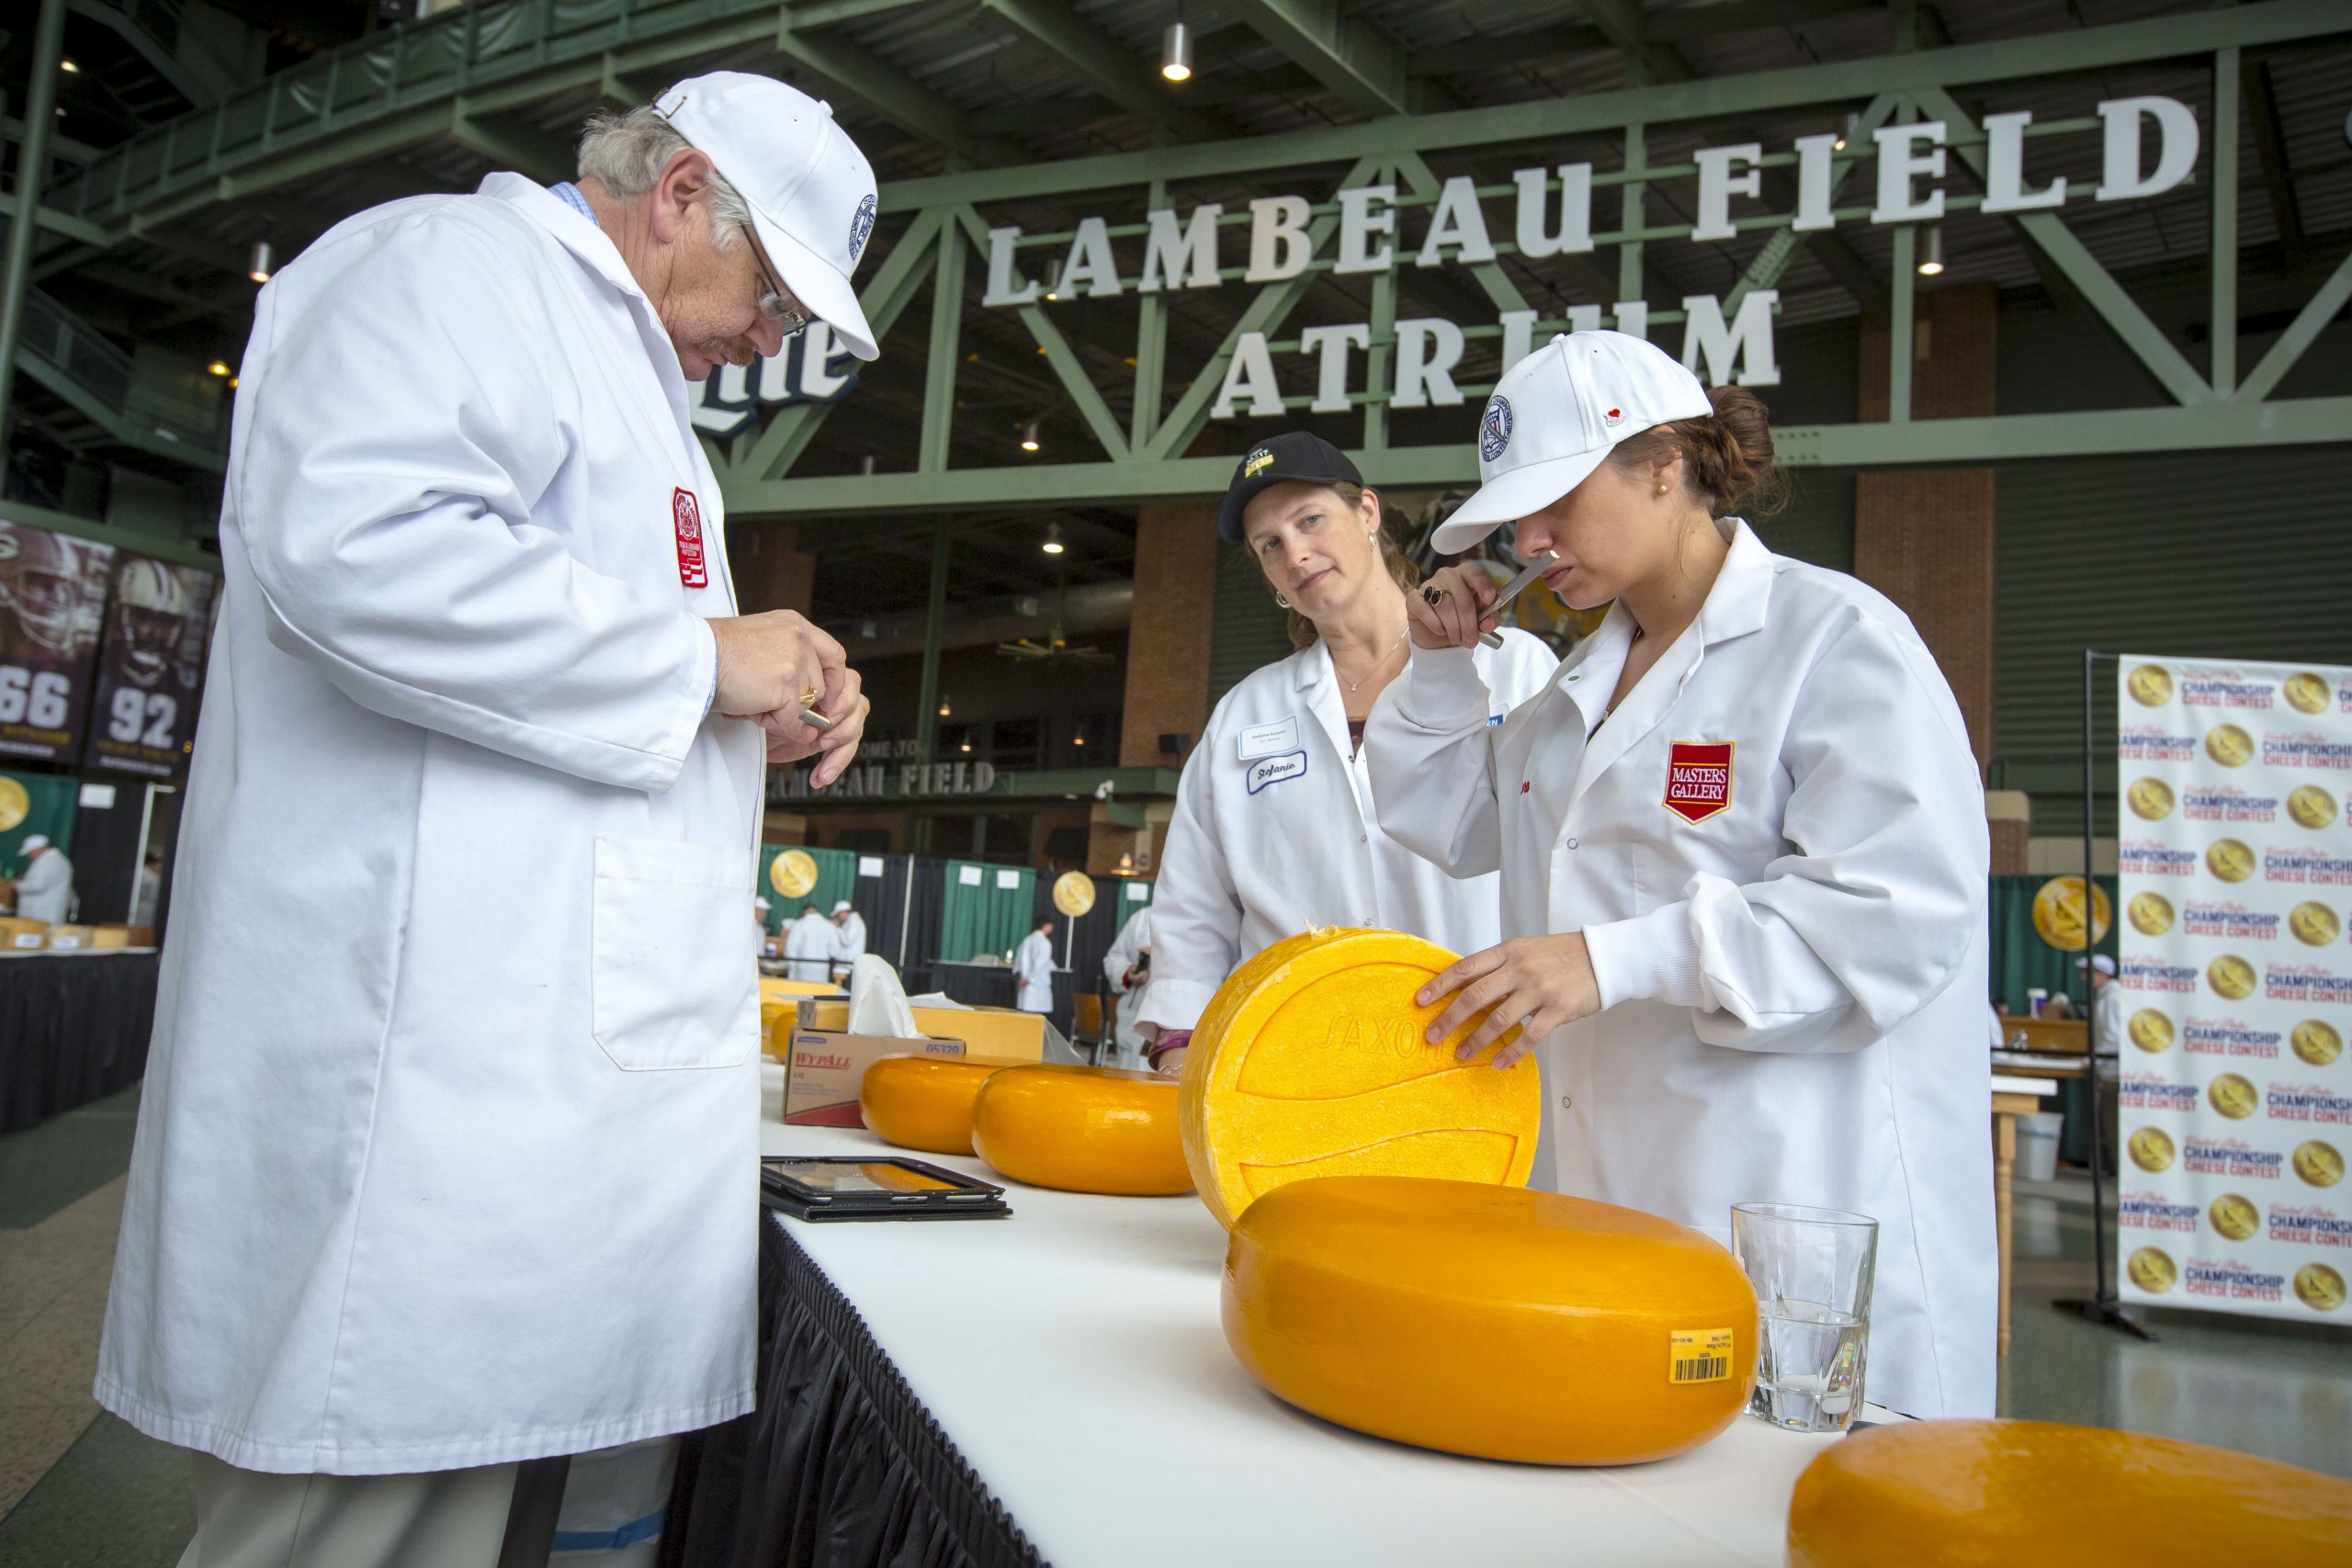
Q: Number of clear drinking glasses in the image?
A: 1